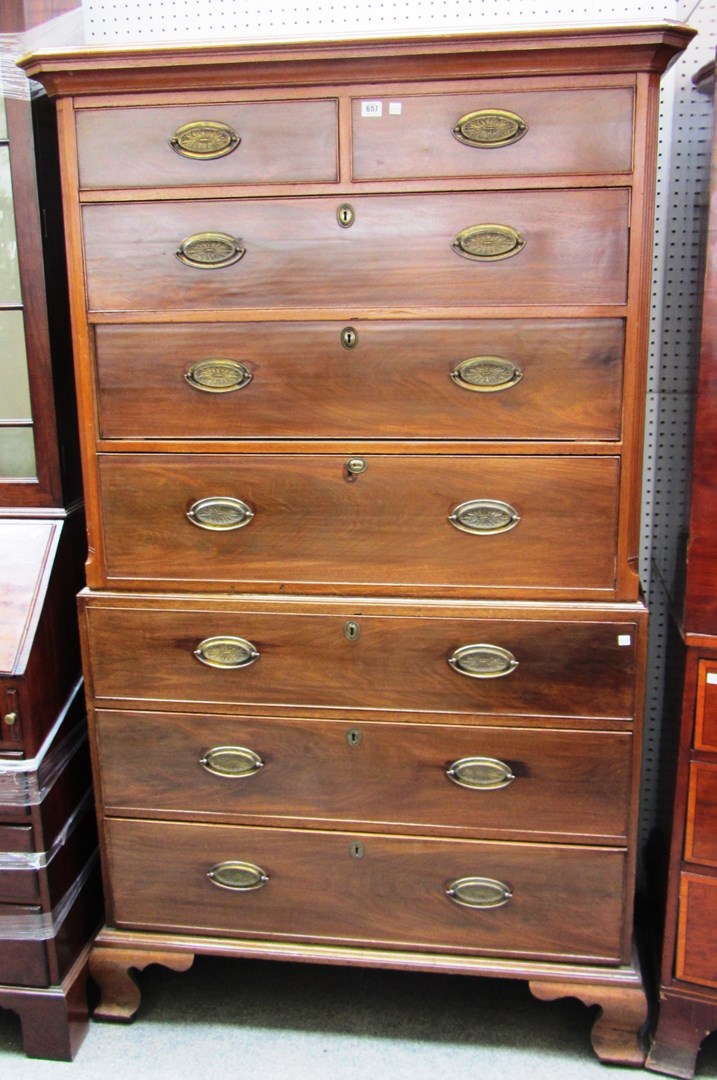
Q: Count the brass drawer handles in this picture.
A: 14